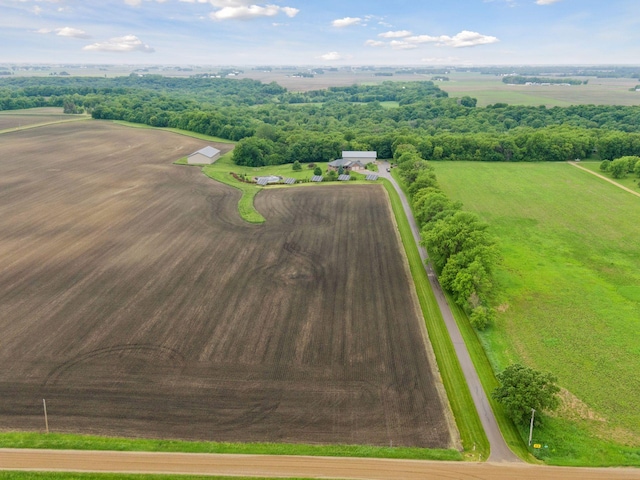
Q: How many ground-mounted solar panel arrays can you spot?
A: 5